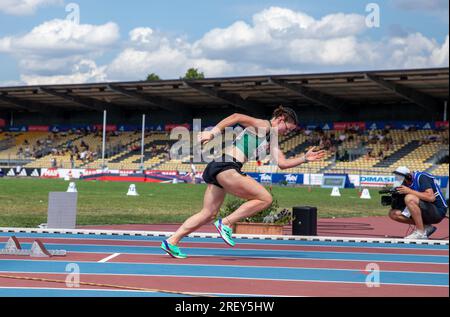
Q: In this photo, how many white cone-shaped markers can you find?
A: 4